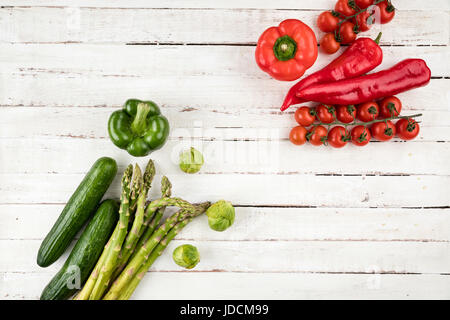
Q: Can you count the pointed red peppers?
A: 2